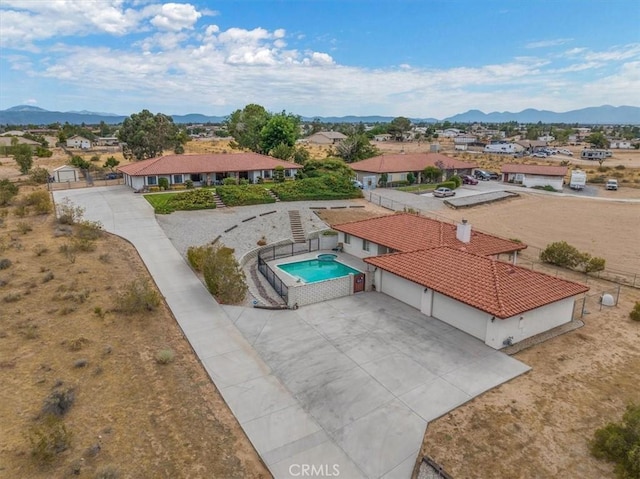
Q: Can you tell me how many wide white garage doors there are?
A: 2